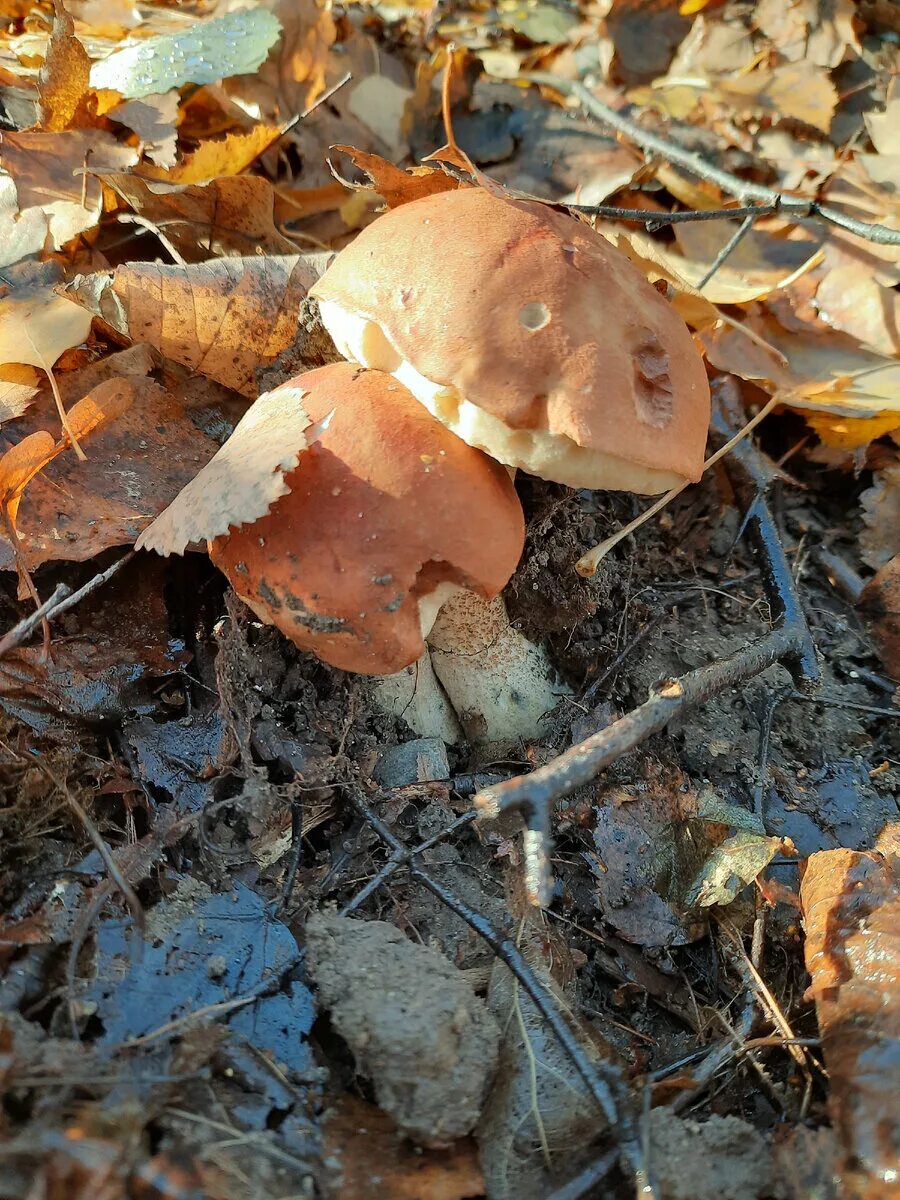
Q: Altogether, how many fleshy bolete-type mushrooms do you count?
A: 2